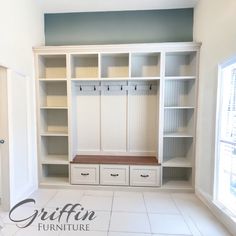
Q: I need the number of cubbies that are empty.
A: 13